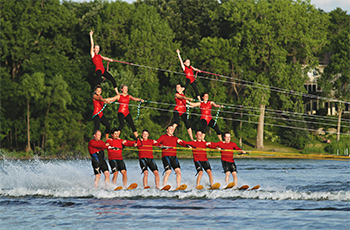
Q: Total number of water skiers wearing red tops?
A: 12